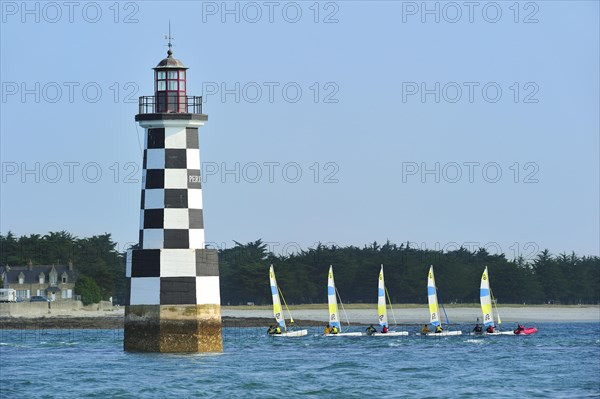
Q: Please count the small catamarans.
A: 5